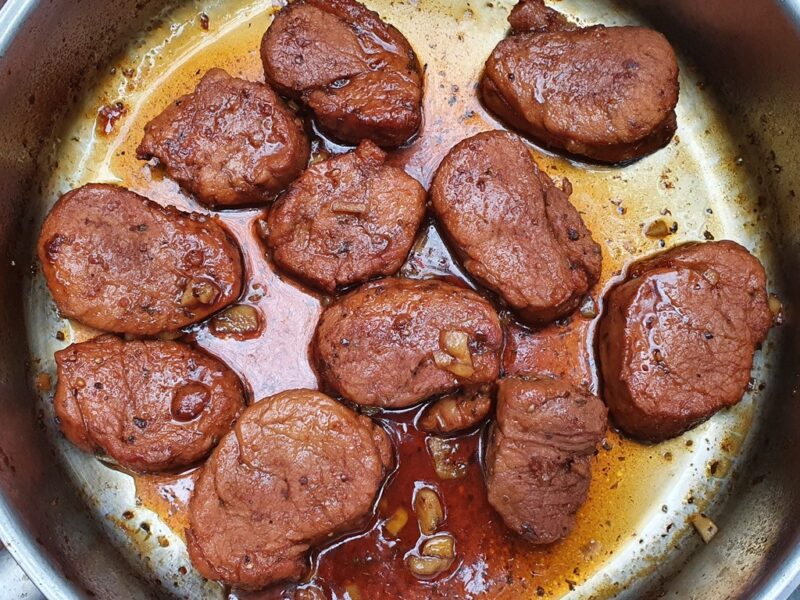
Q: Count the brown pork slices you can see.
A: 11